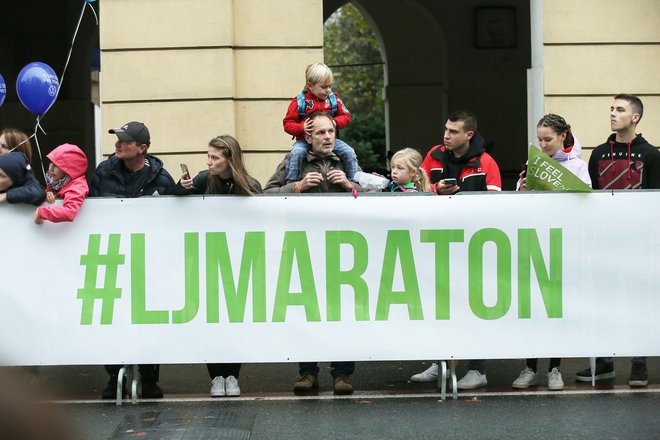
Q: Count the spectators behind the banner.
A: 11